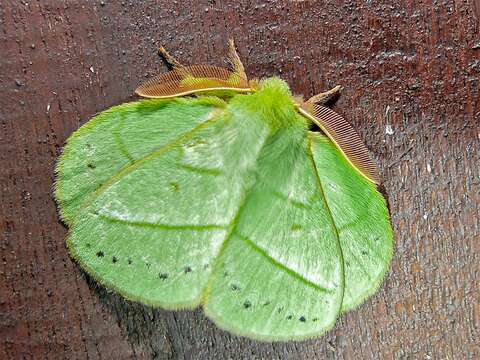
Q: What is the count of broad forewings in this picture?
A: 2